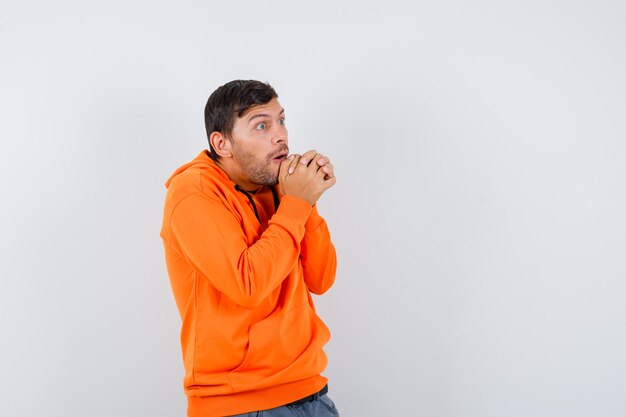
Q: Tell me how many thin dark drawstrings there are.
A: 2